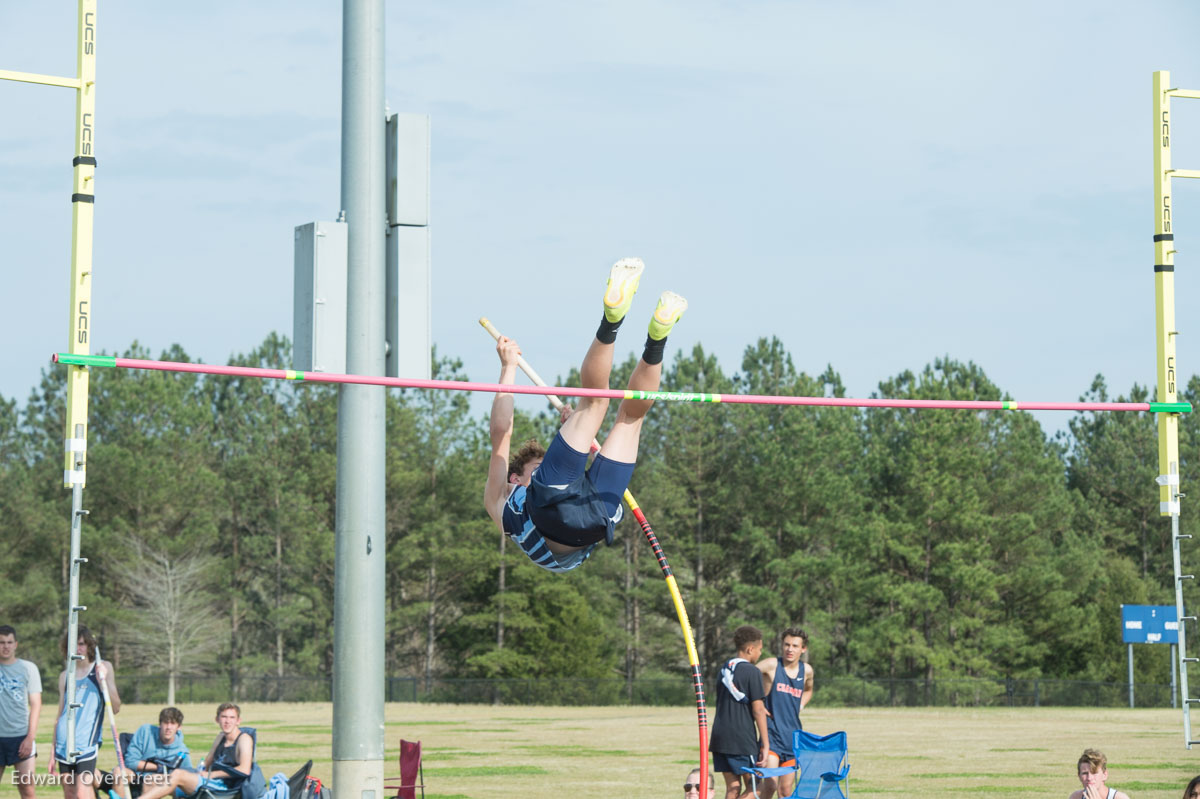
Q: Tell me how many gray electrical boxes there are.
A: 3